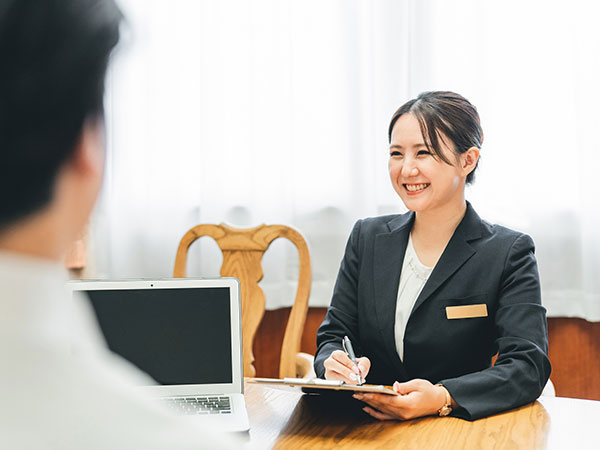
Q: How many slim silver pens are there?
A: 1